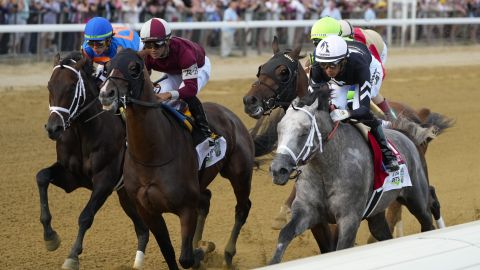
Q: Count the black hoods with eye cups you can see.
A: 2